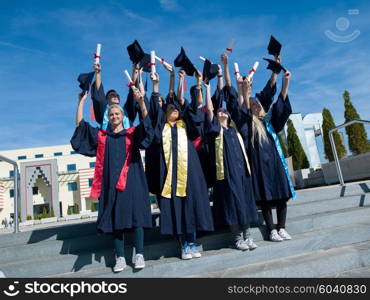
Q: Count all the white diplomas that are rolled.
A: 8